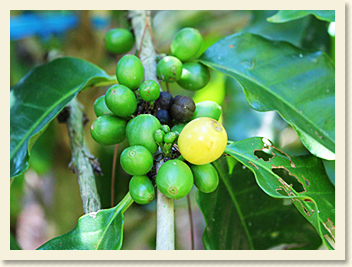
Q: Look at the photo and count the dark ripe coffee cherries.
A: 3